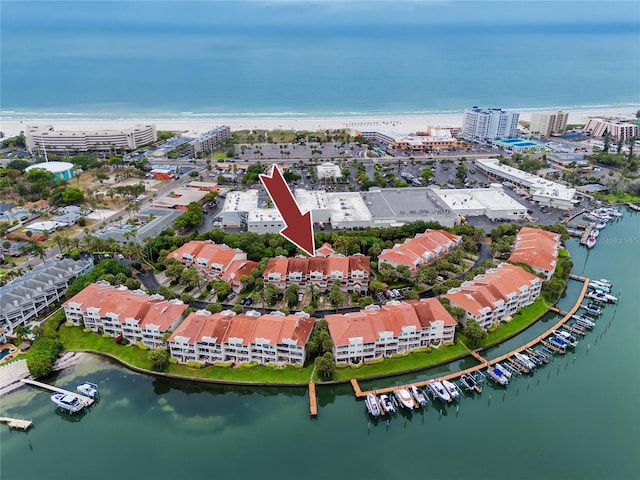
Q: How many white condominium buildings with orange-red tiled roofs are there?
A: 8